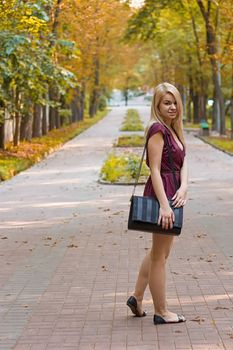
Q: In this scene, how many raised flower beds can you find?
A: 3